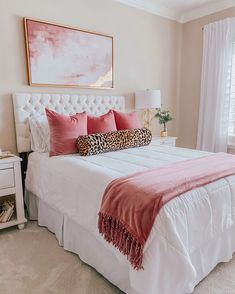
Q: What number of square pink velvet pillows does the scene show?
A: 3